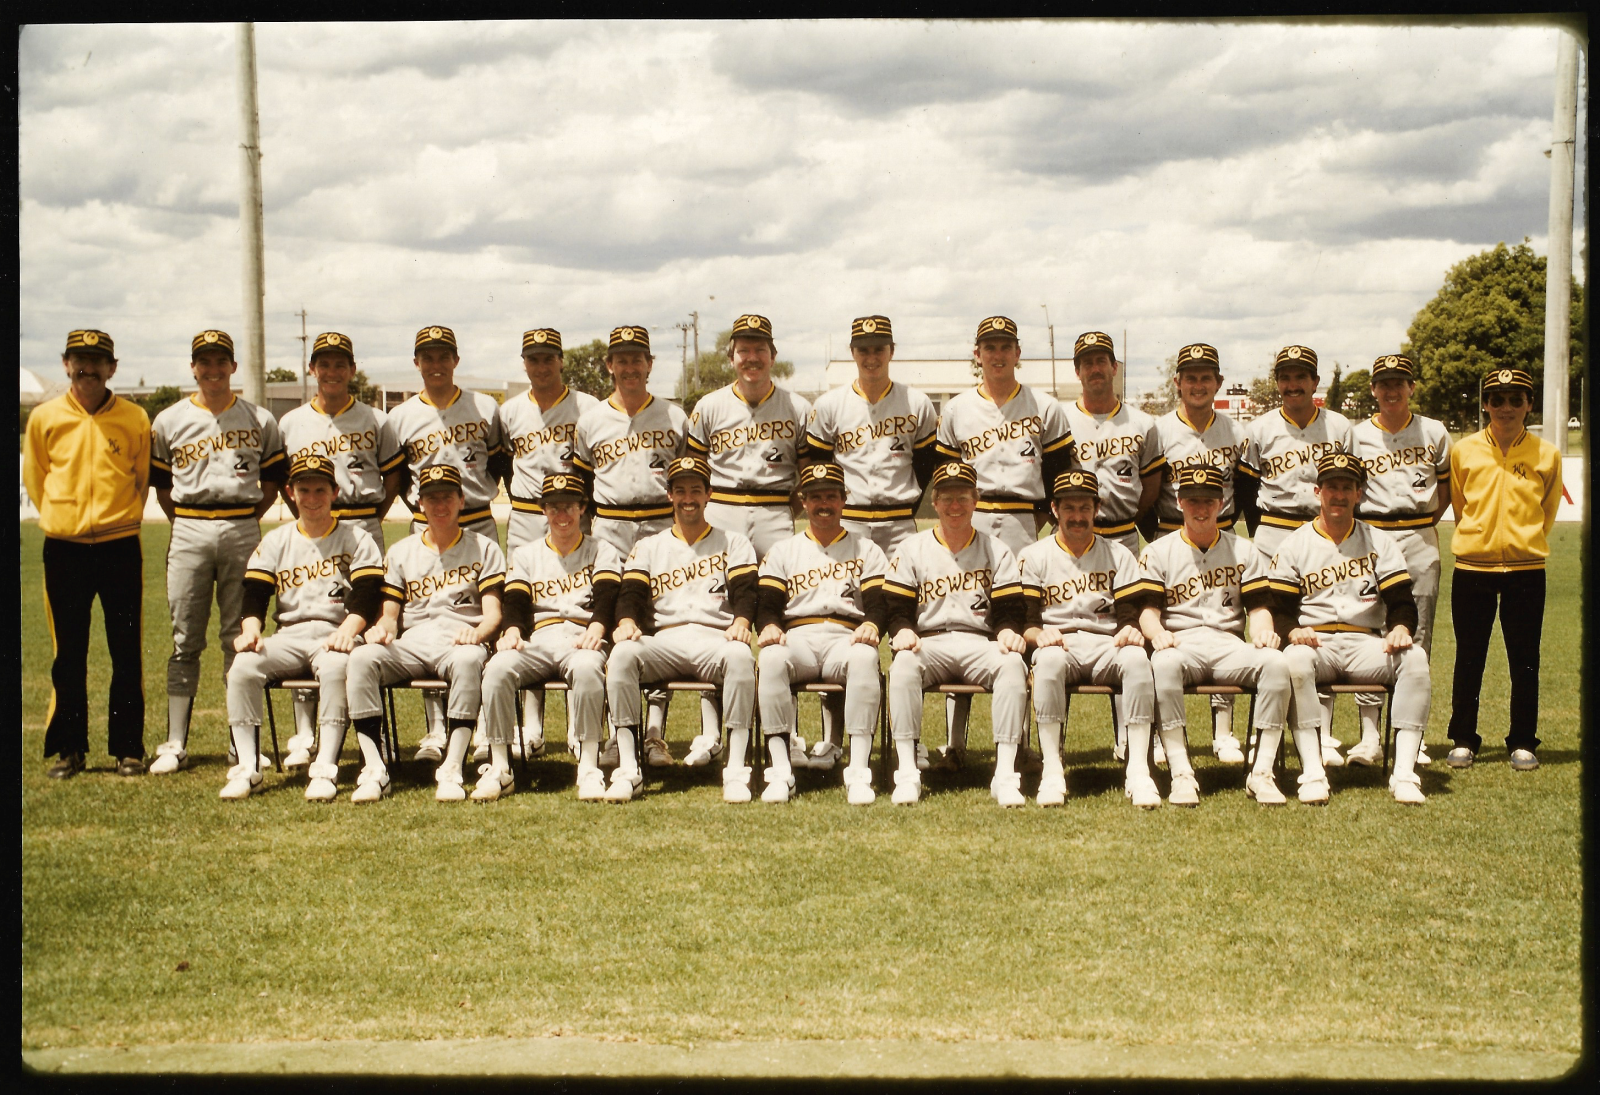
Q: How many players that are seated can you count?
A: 9